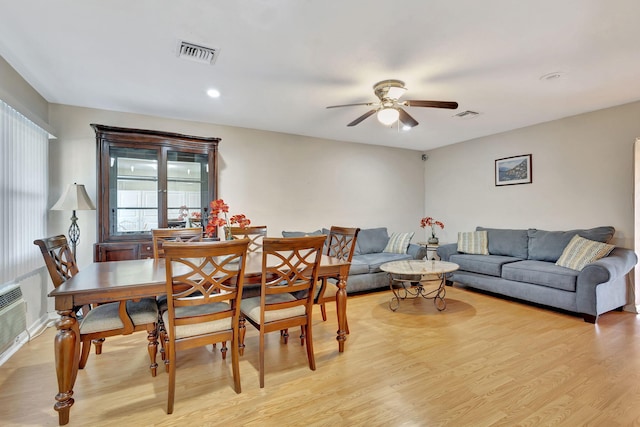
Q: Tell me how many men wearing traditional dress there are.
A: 0